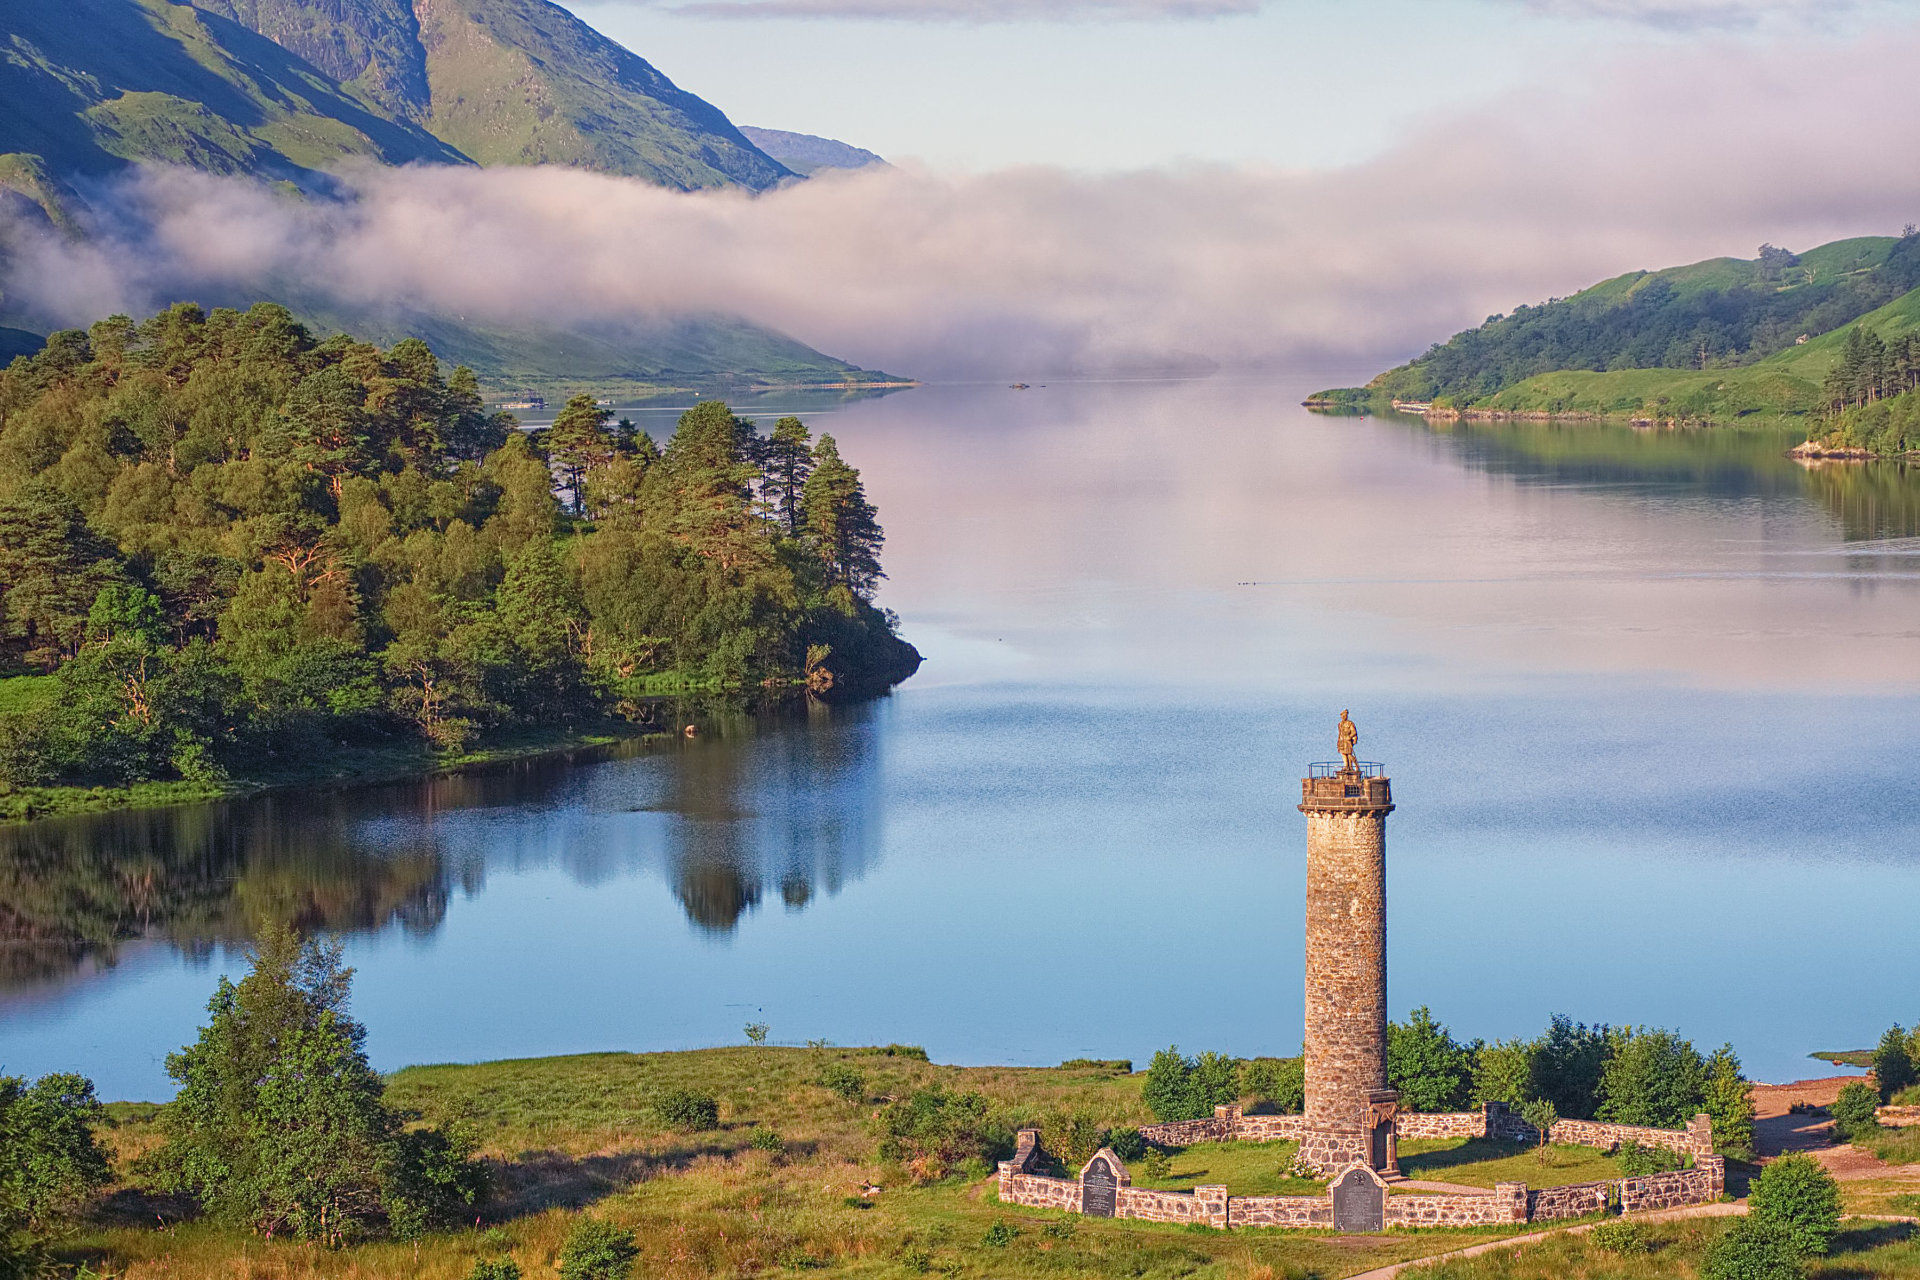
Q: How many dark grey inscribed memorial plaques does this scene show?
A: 2